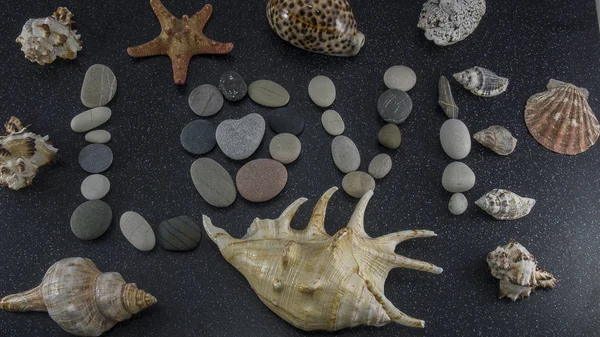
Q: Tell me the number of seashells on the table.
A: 11